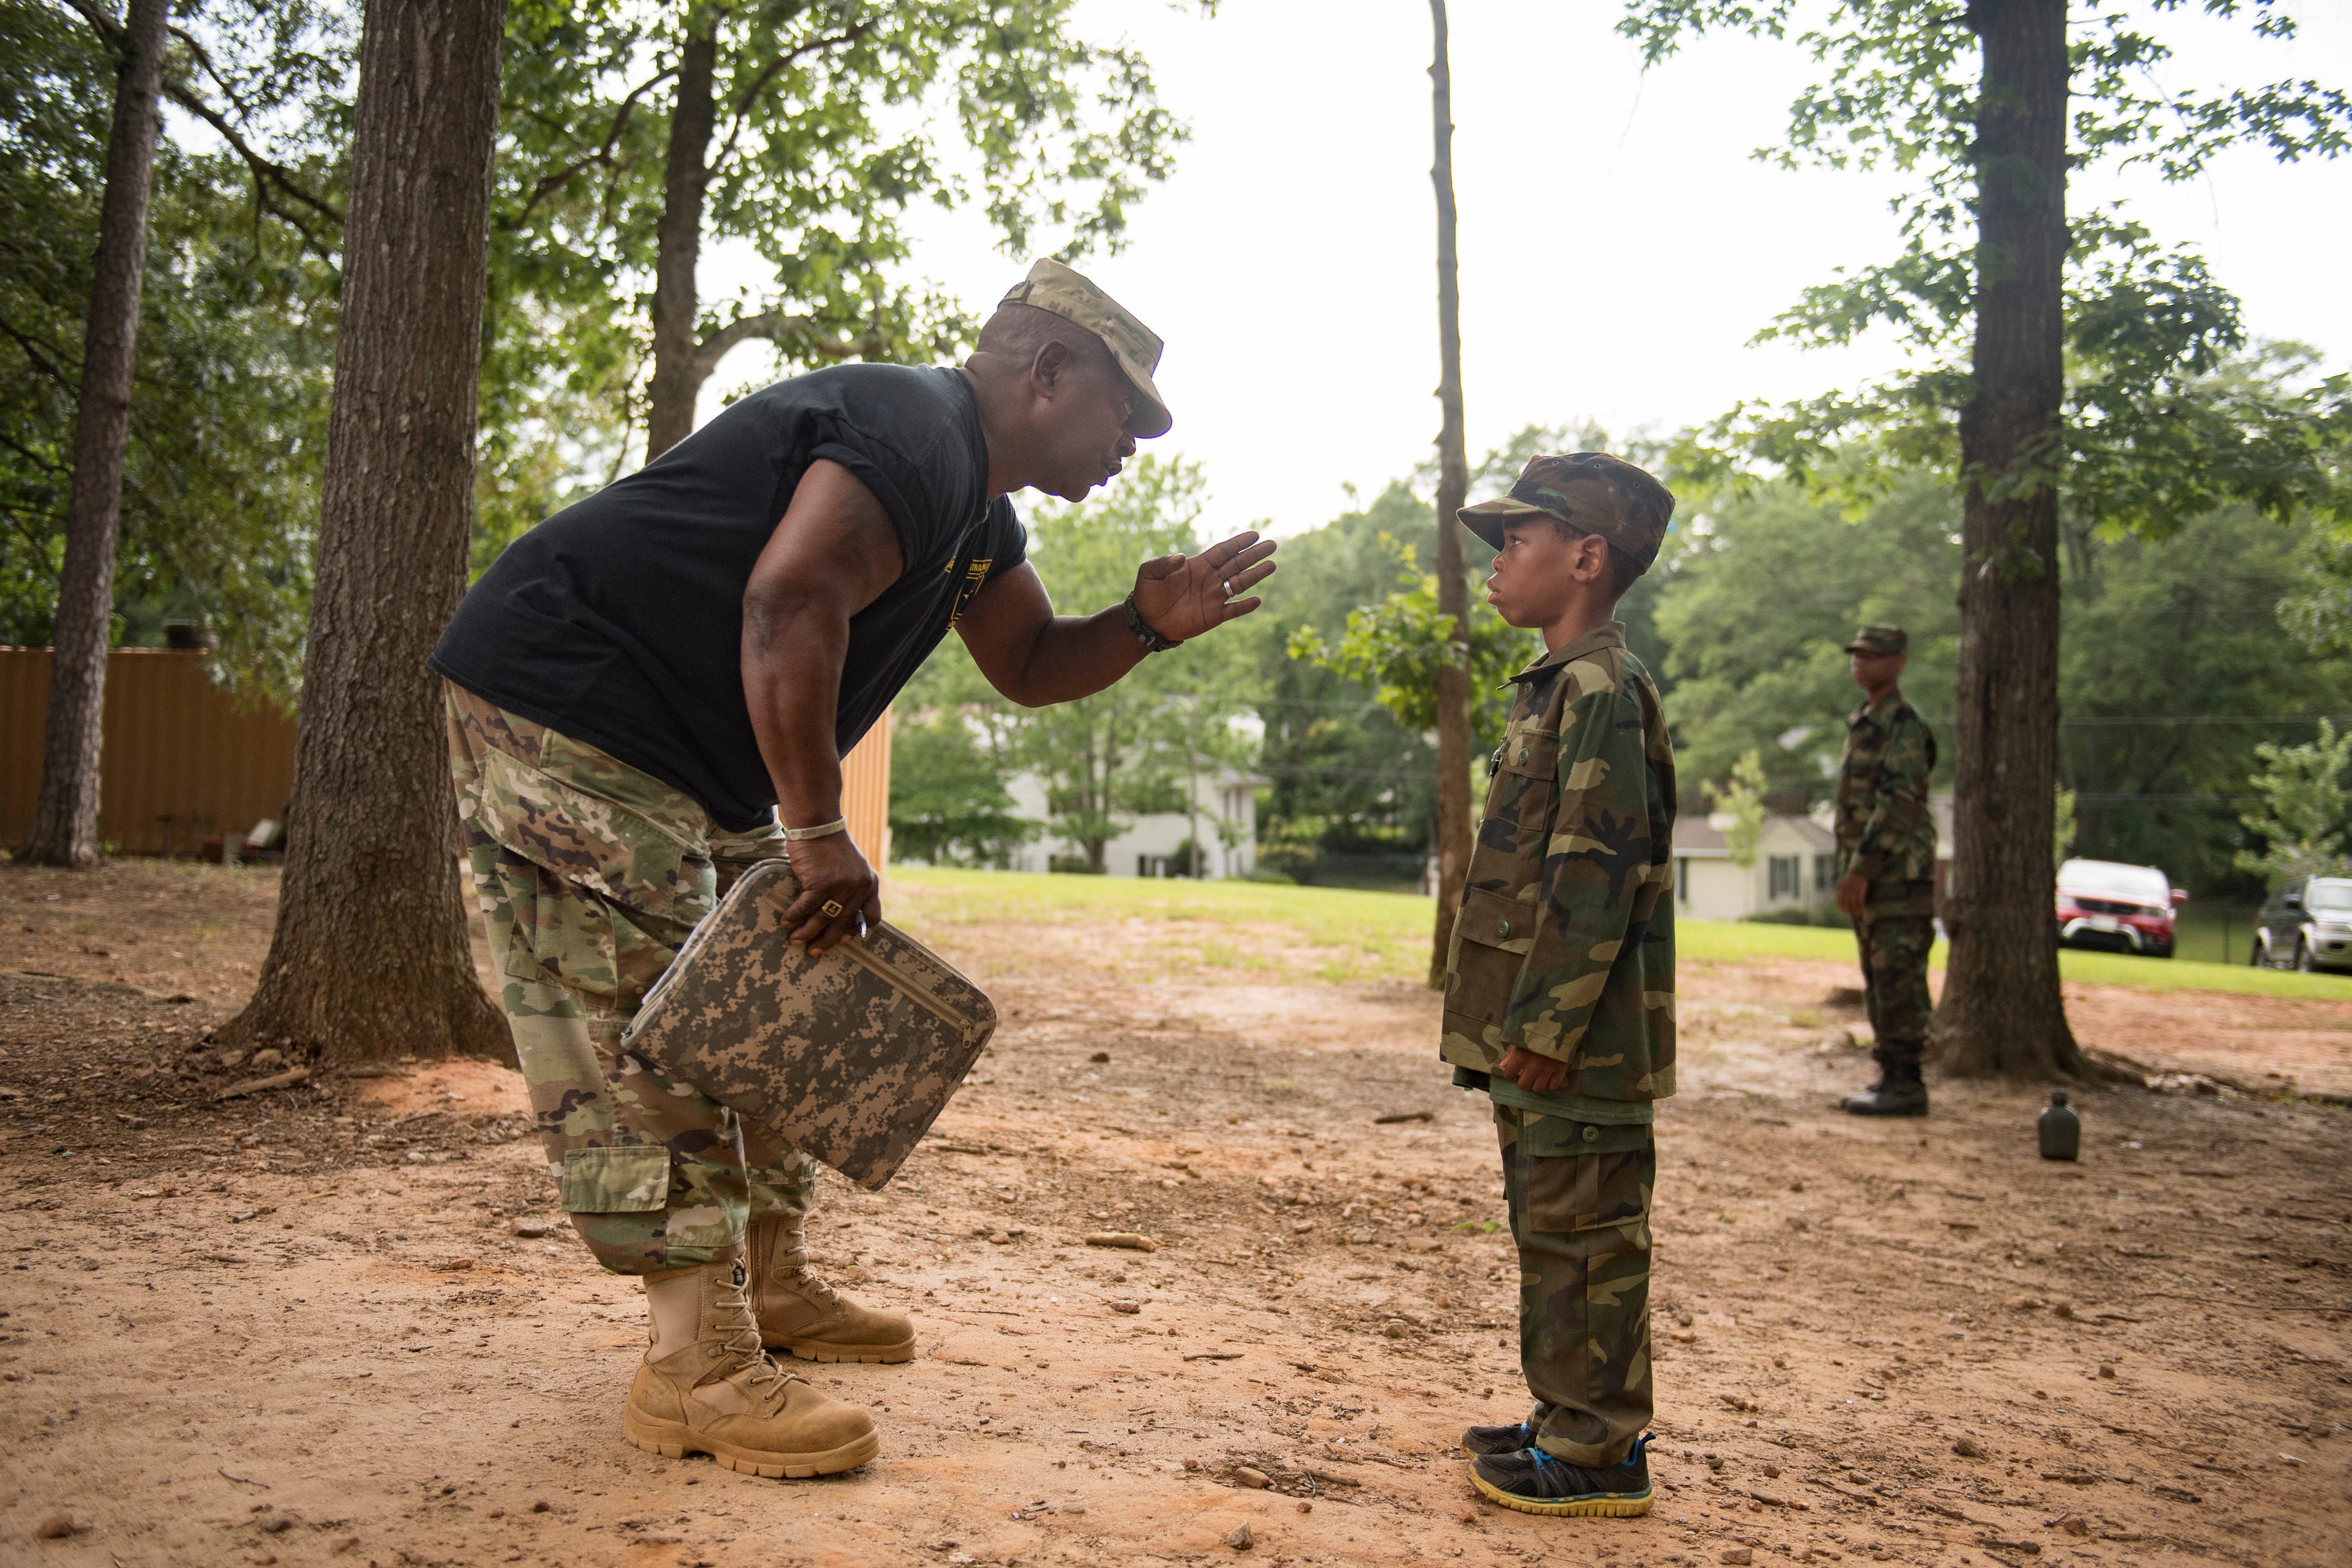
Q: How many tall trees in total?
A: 5